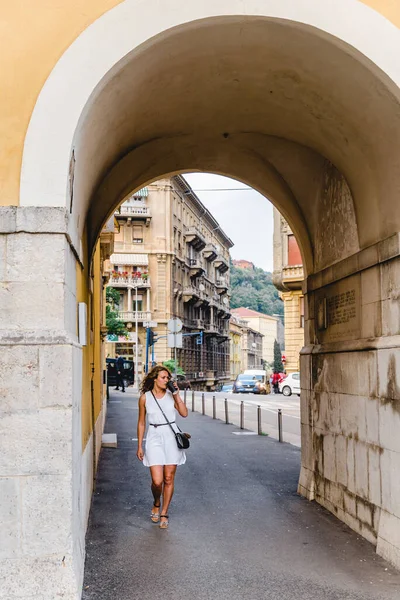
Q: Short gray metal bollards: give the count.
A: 8